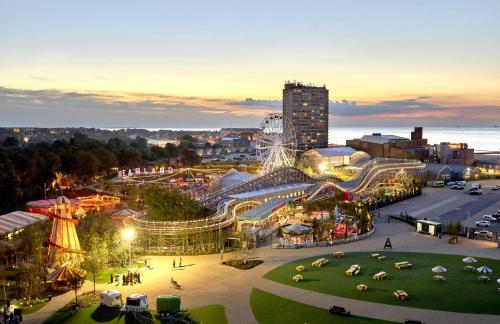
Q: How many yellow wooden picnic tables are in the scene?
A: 10